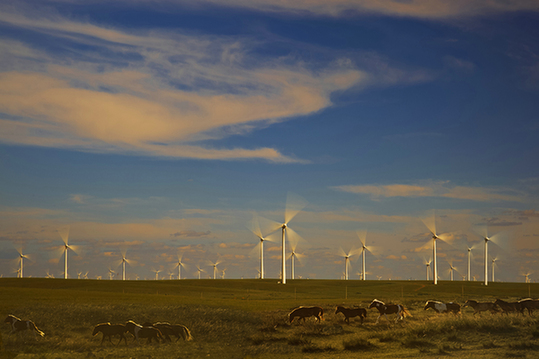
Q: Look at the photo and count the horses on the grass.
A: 11